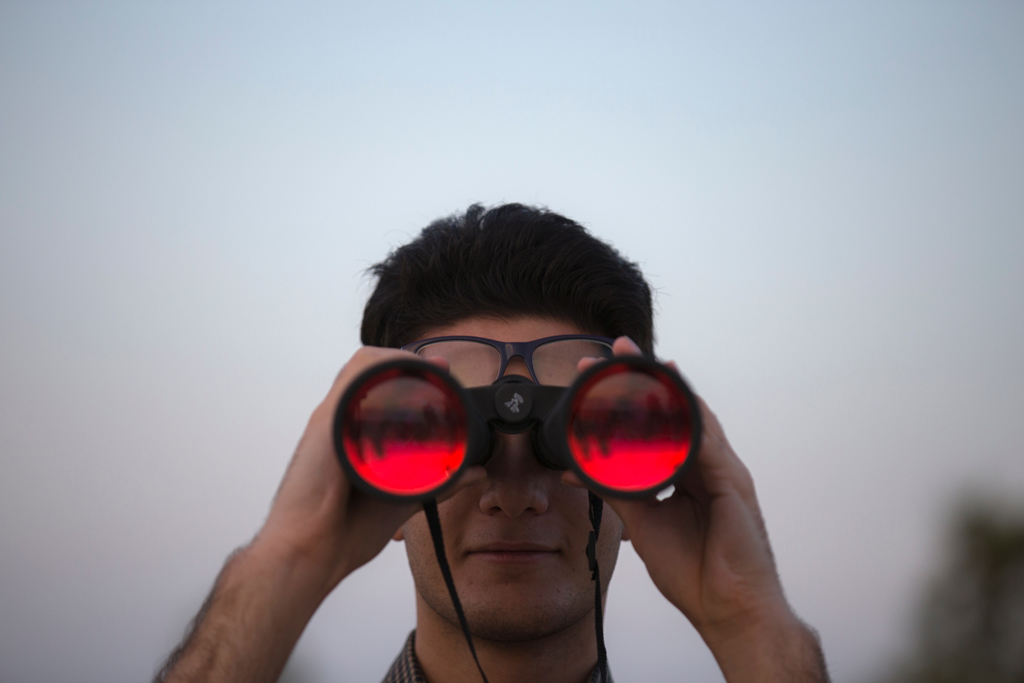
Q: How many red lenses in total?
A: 2